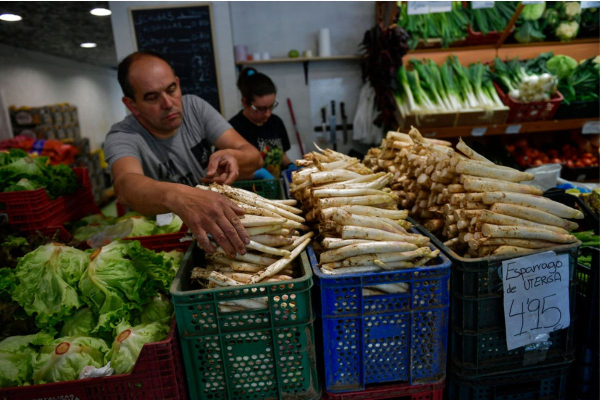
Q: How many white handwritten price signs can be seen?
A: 1